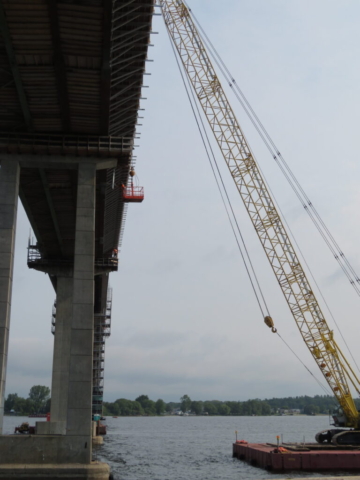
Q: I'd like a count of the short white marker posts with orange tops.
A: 2